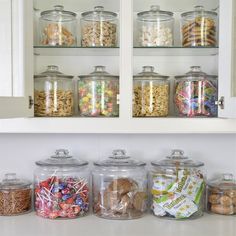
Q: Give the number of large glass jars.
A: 3